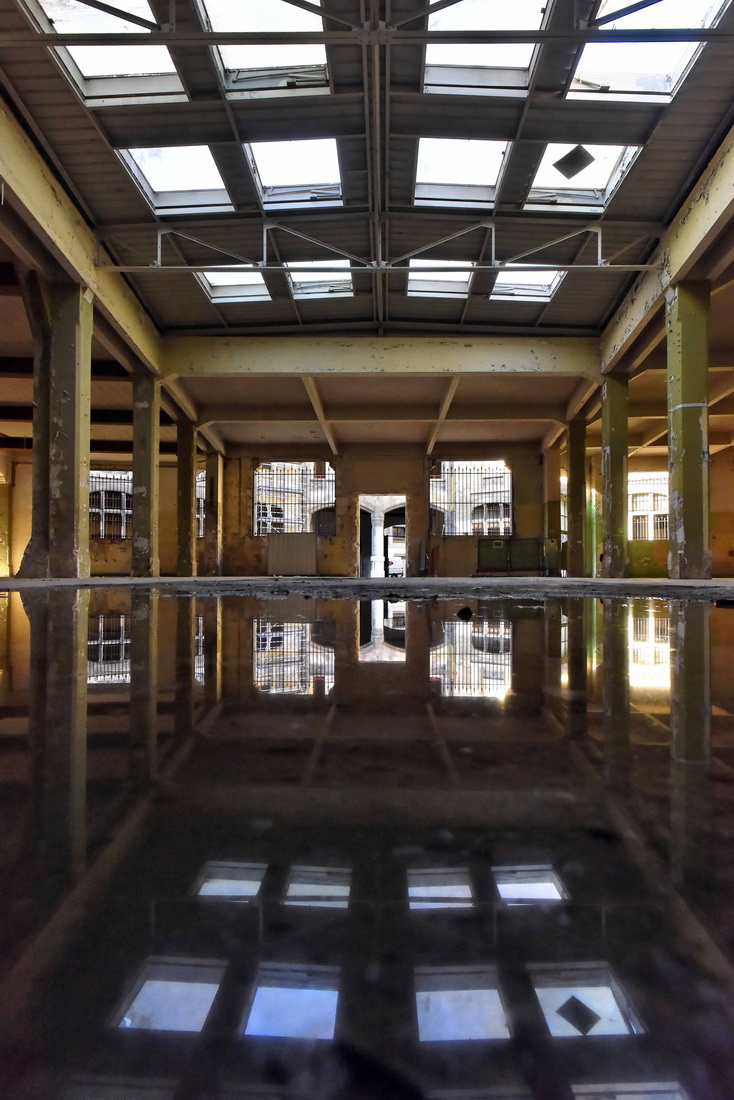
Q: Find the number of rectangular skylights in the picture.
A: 12